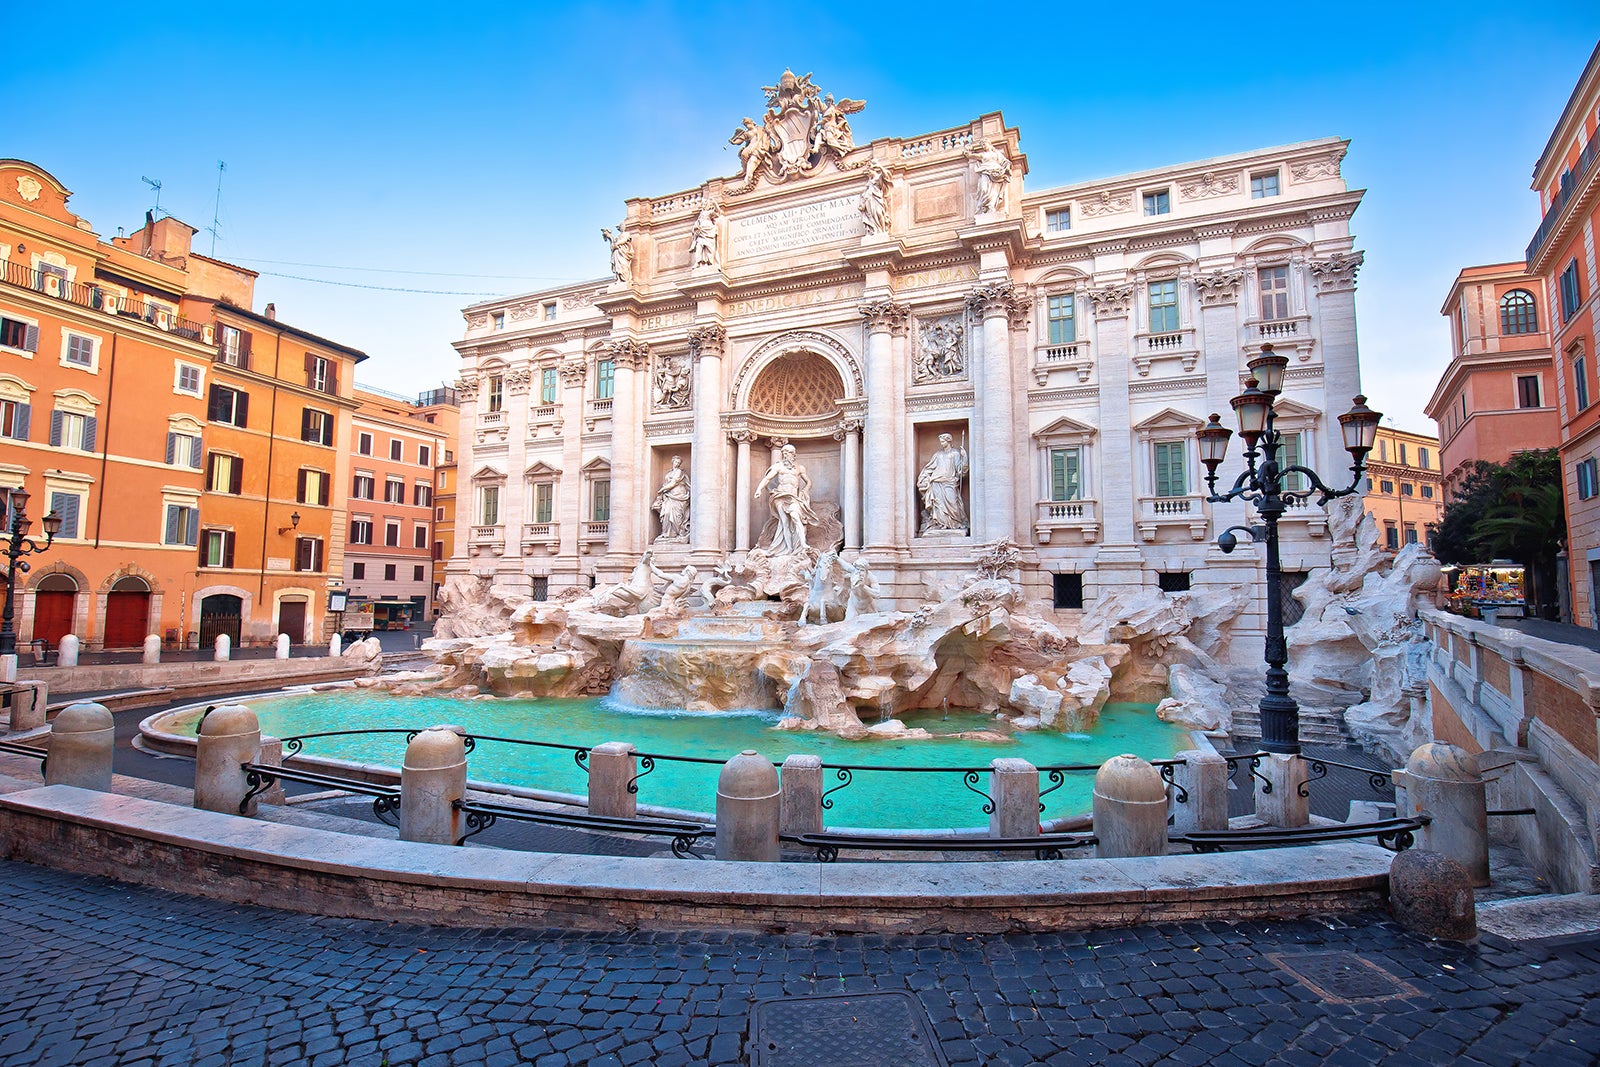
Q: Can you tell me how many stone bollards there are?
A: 12